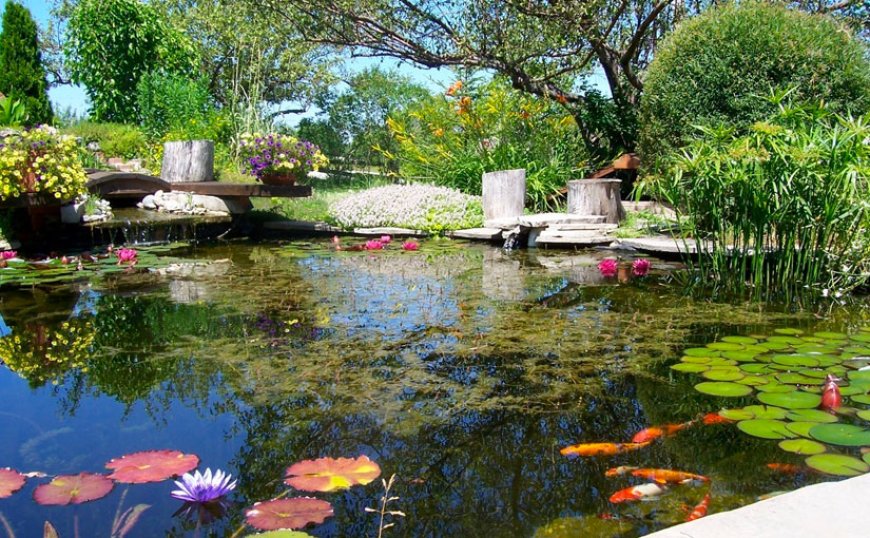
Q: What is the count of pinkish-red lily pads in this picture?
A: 5